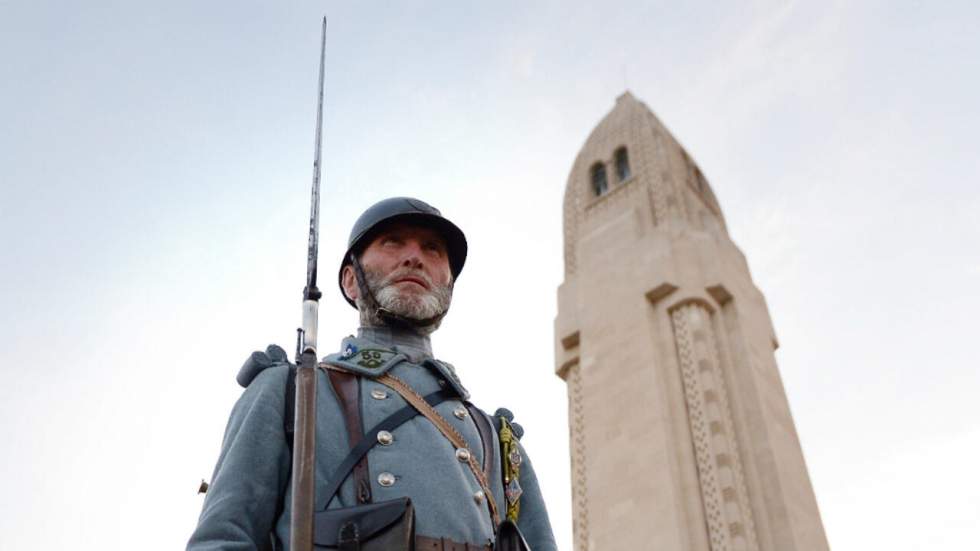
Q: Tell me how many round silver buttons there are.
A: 6